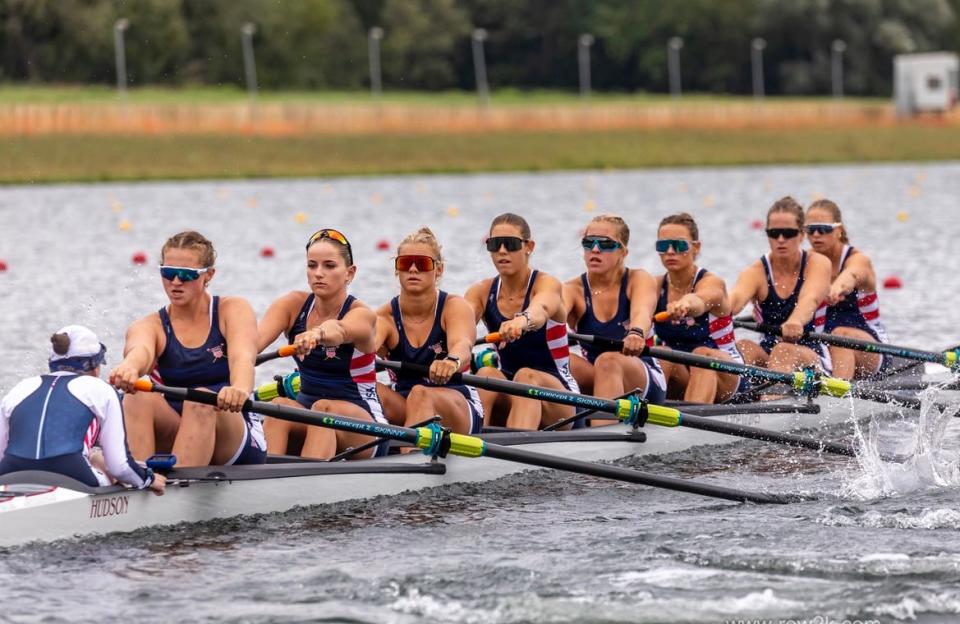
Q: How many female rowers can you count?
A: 8